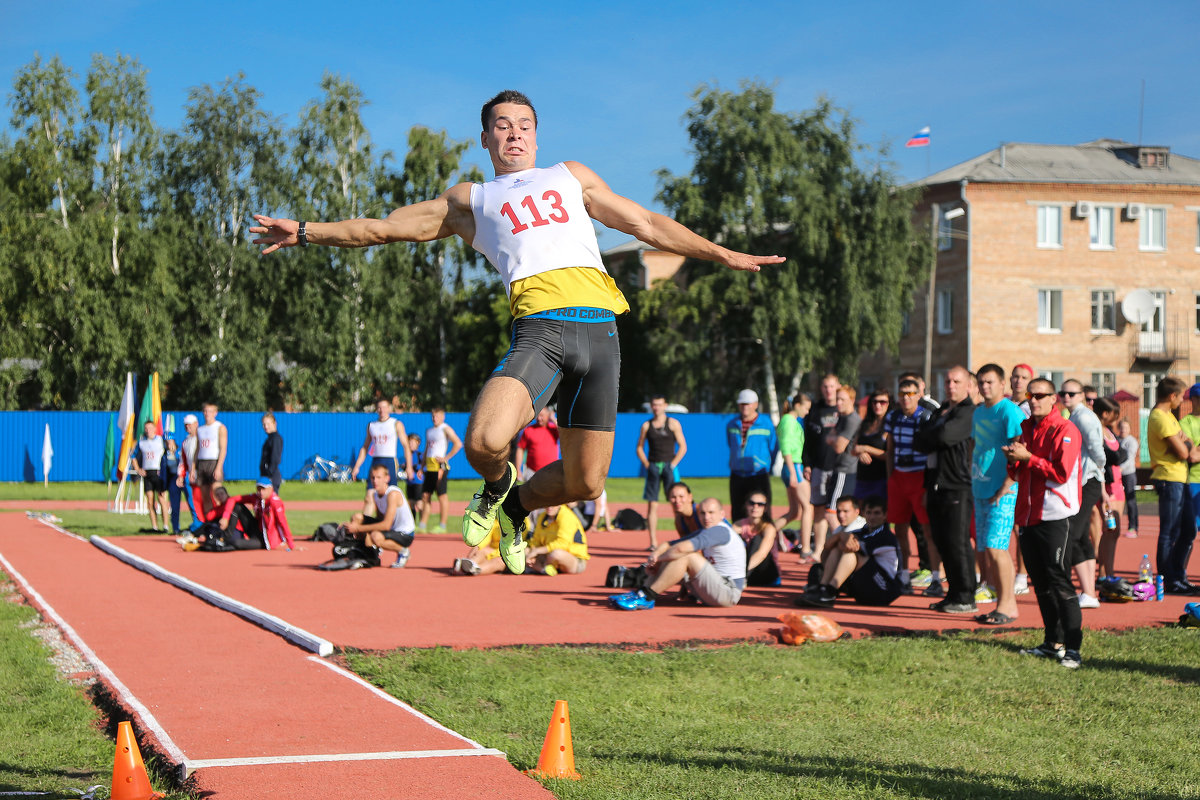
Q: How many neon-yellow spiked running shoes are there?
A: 2